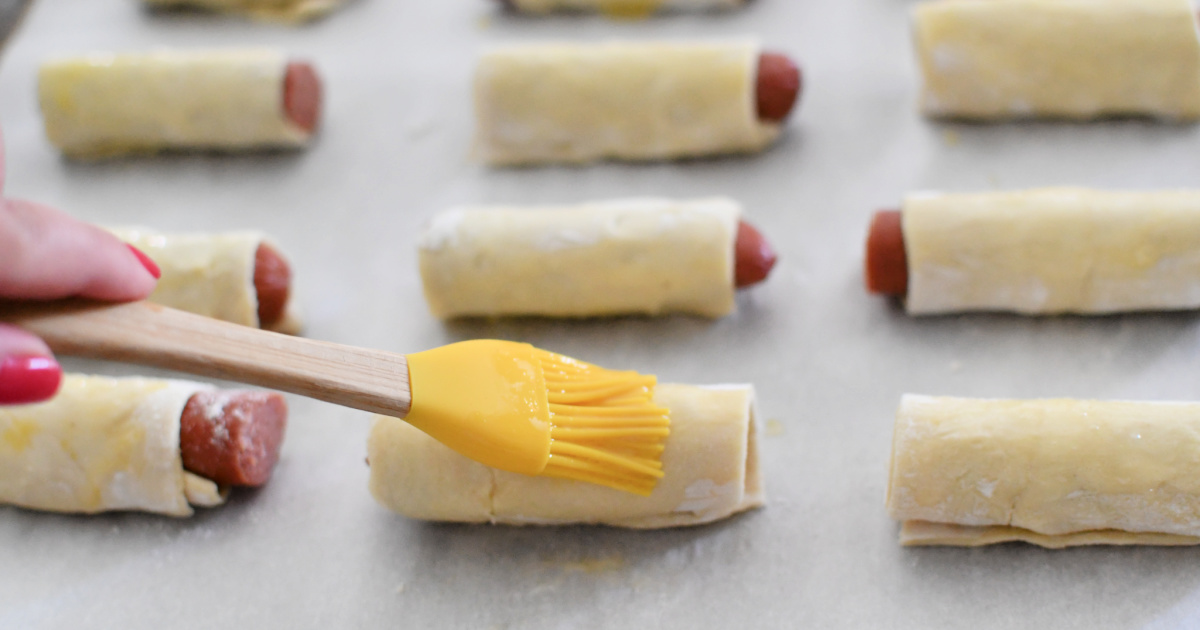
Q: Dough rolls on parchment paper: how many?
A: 11